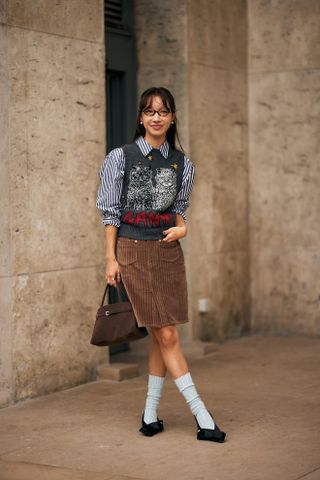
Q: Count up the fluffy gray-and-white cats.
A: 2